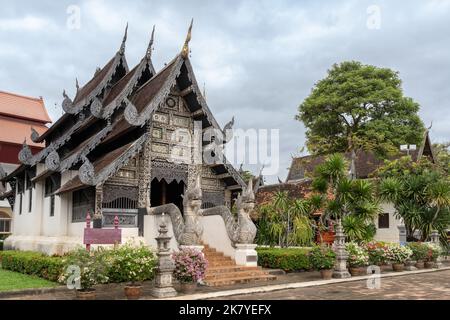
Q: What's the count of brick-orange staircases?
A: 1